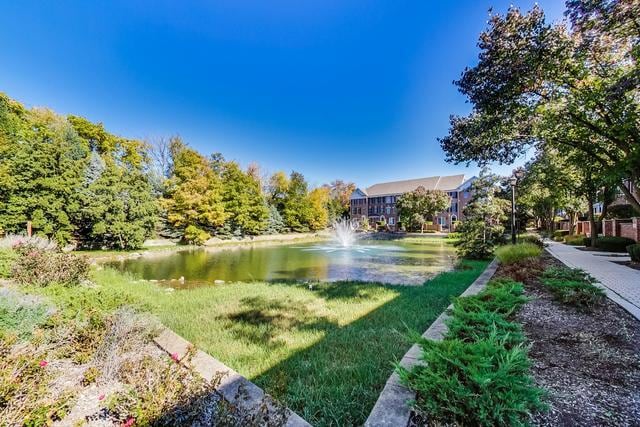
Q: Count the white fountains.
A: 1